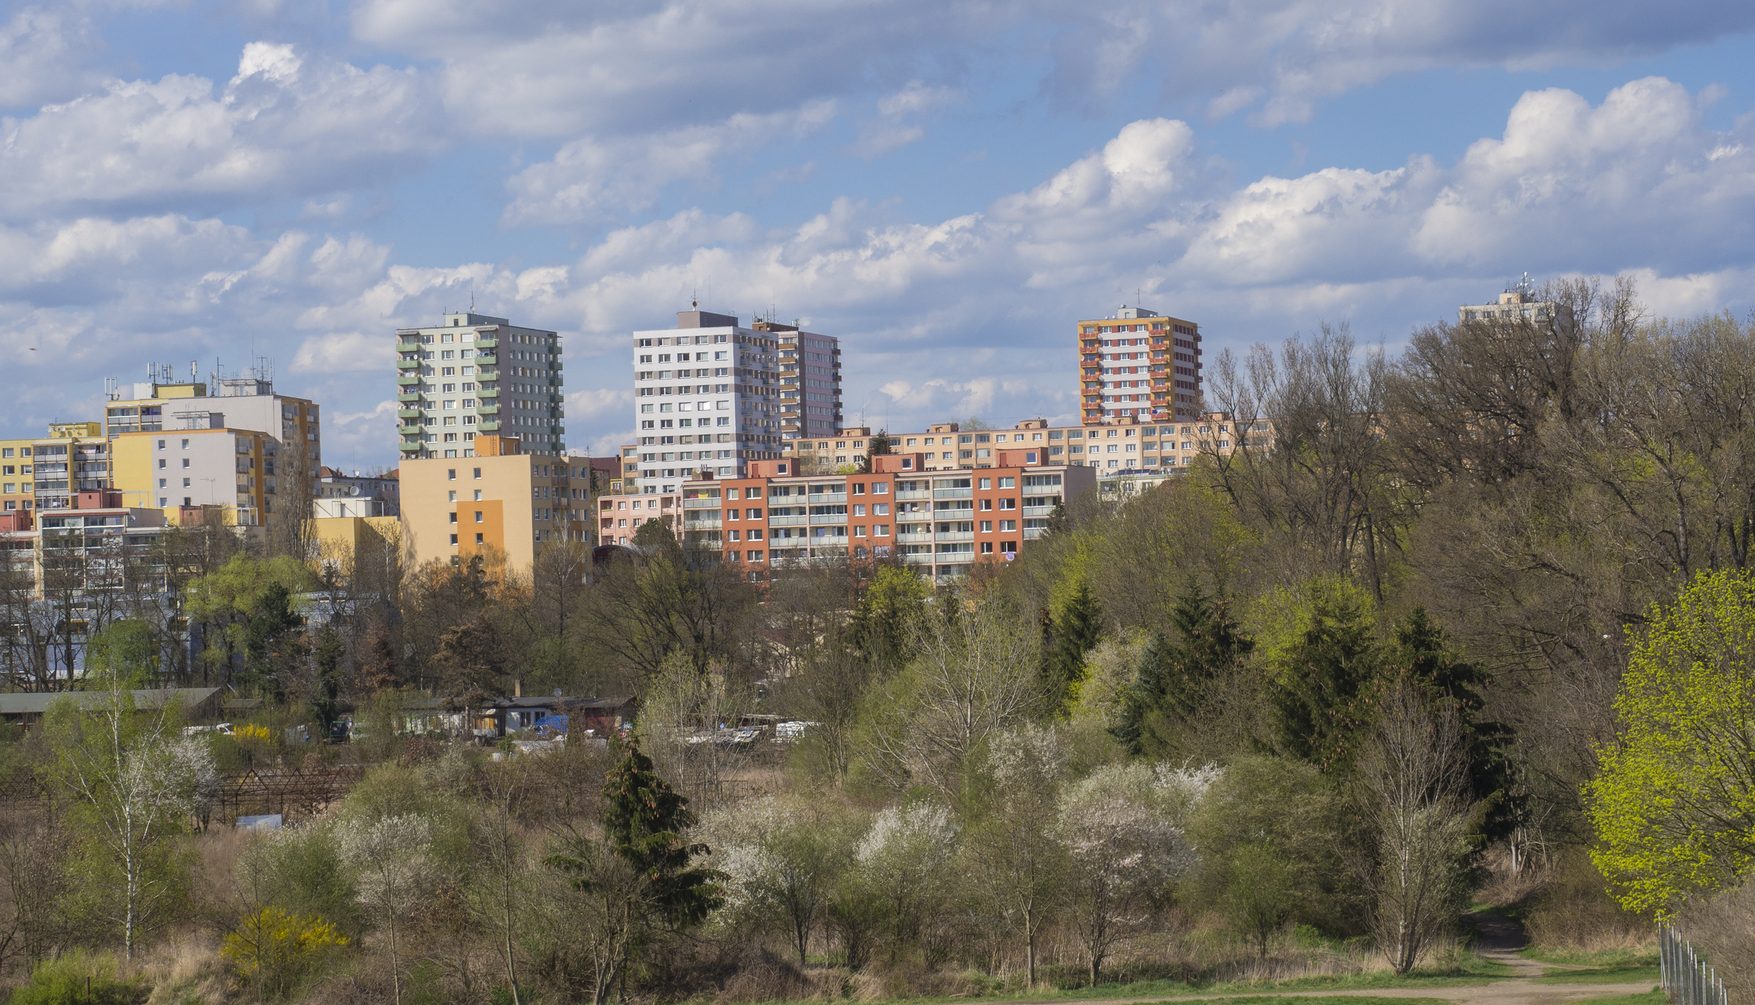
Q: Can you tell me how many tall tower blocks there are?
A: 5